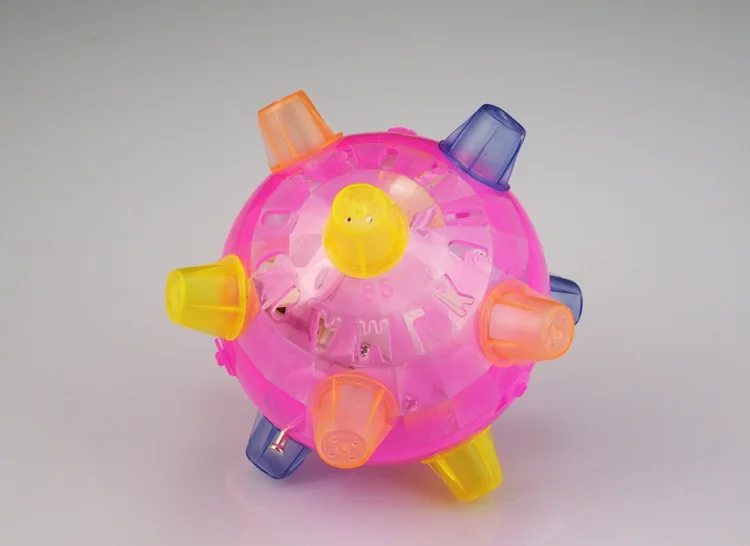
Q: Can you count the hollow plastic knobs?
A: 9